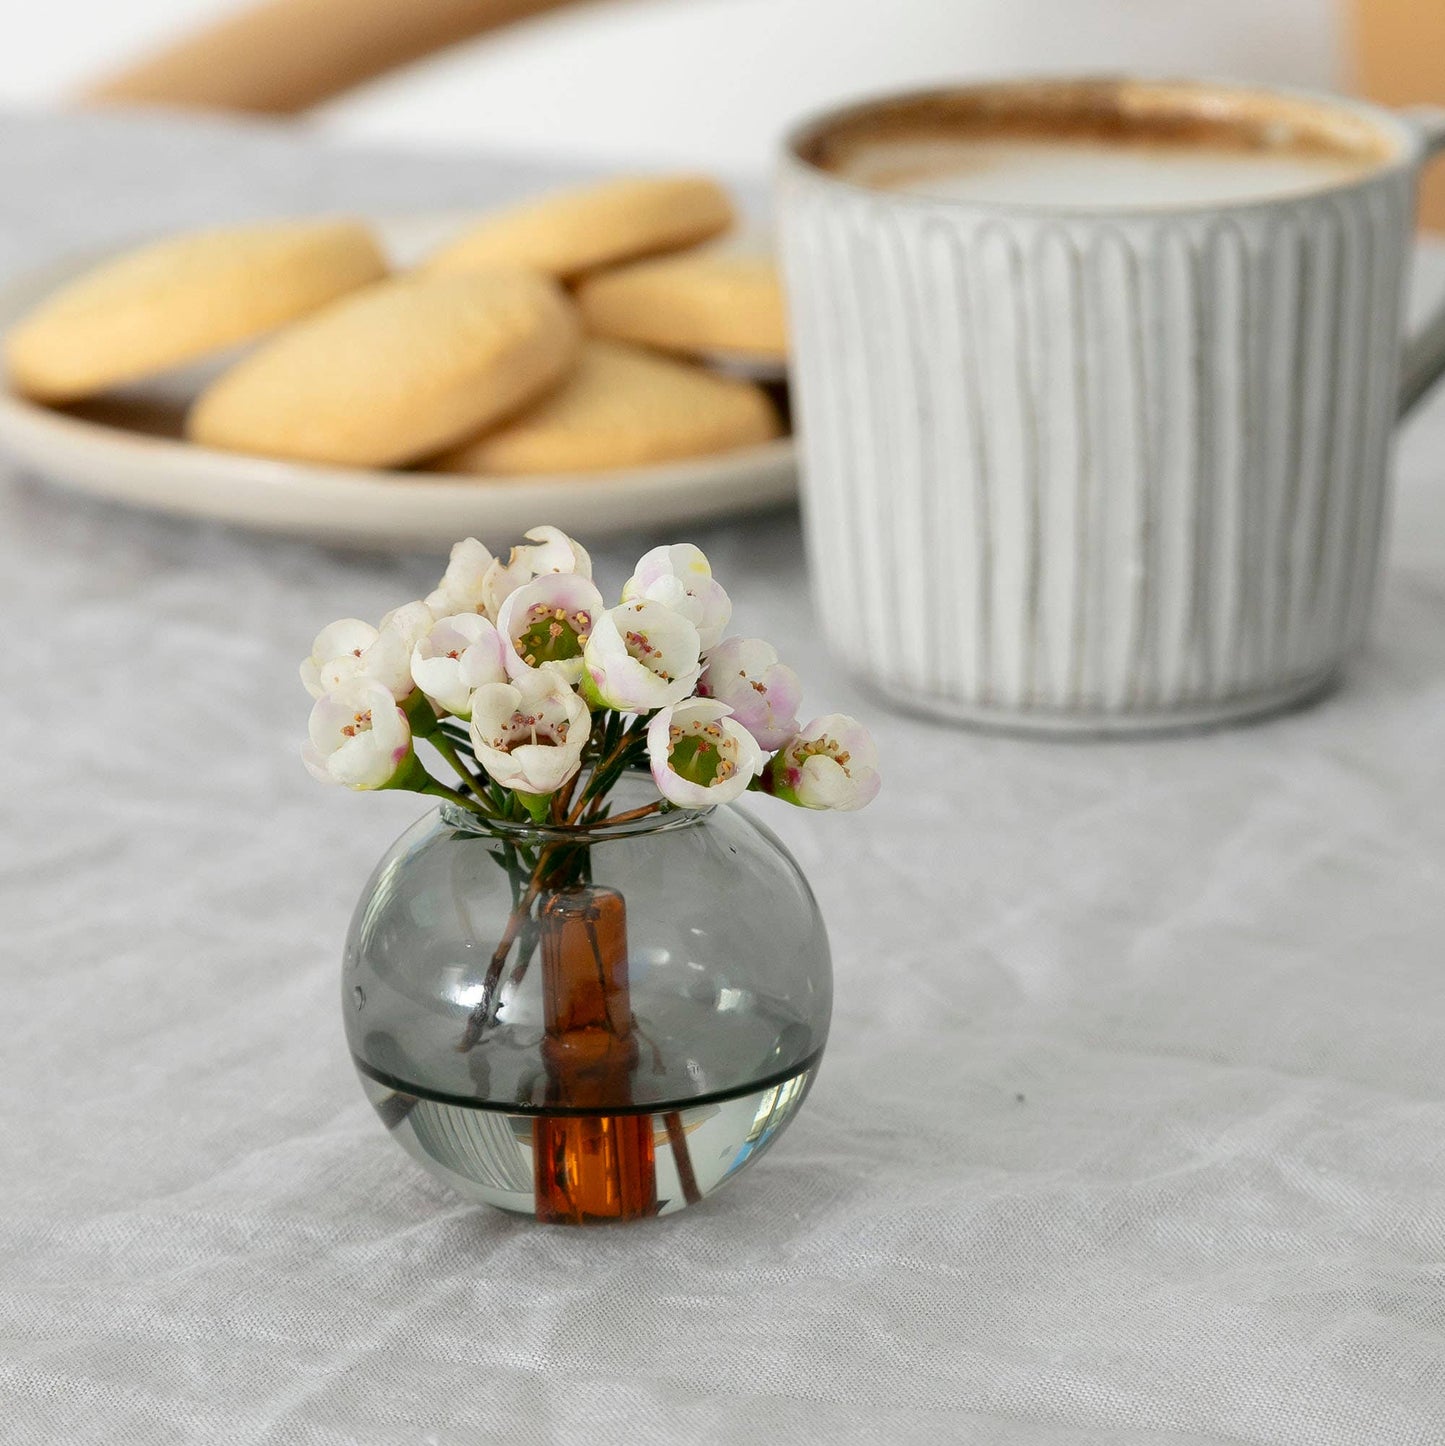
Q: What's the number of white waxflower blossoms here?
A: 13